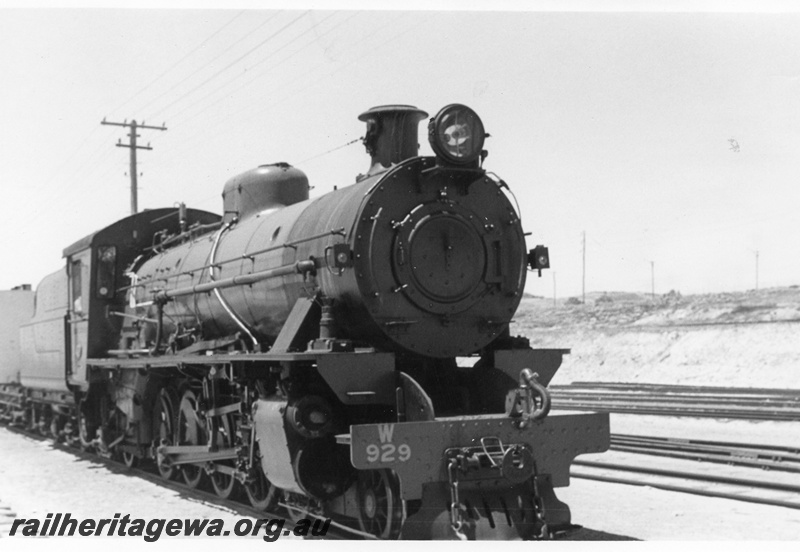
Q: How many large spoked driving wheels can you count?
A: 4